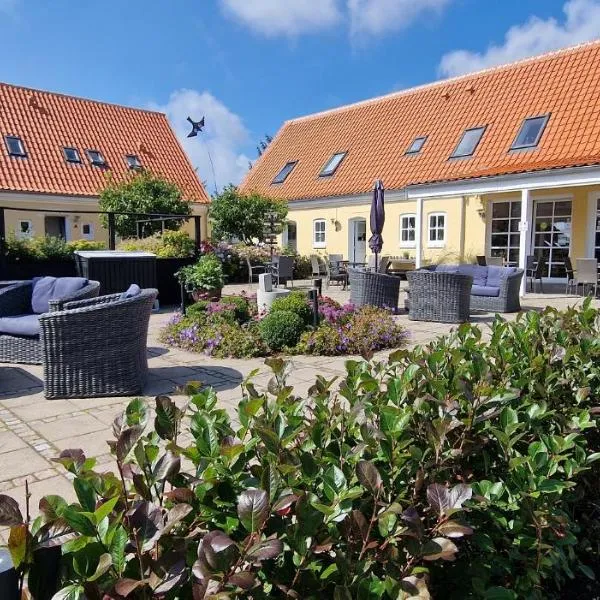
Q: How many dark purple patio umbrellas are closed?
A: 1